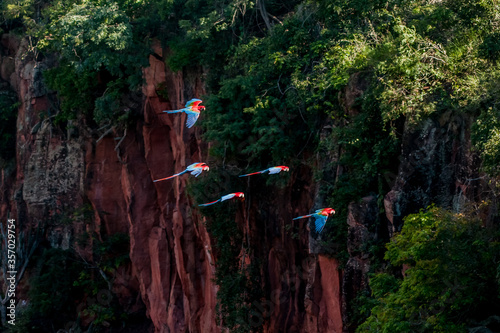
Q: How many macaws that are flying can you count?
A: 5